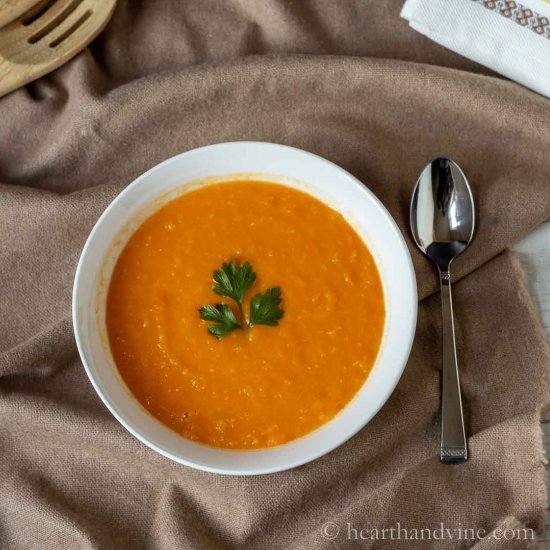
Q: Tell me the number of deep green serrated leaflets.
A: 3